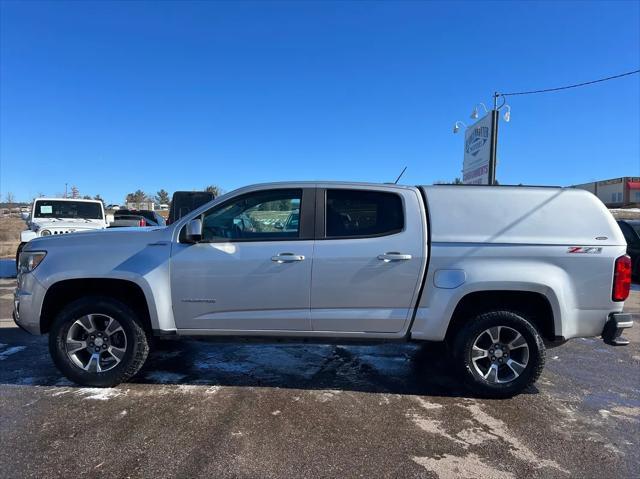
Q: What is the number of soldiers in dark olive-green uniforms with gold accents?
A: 0